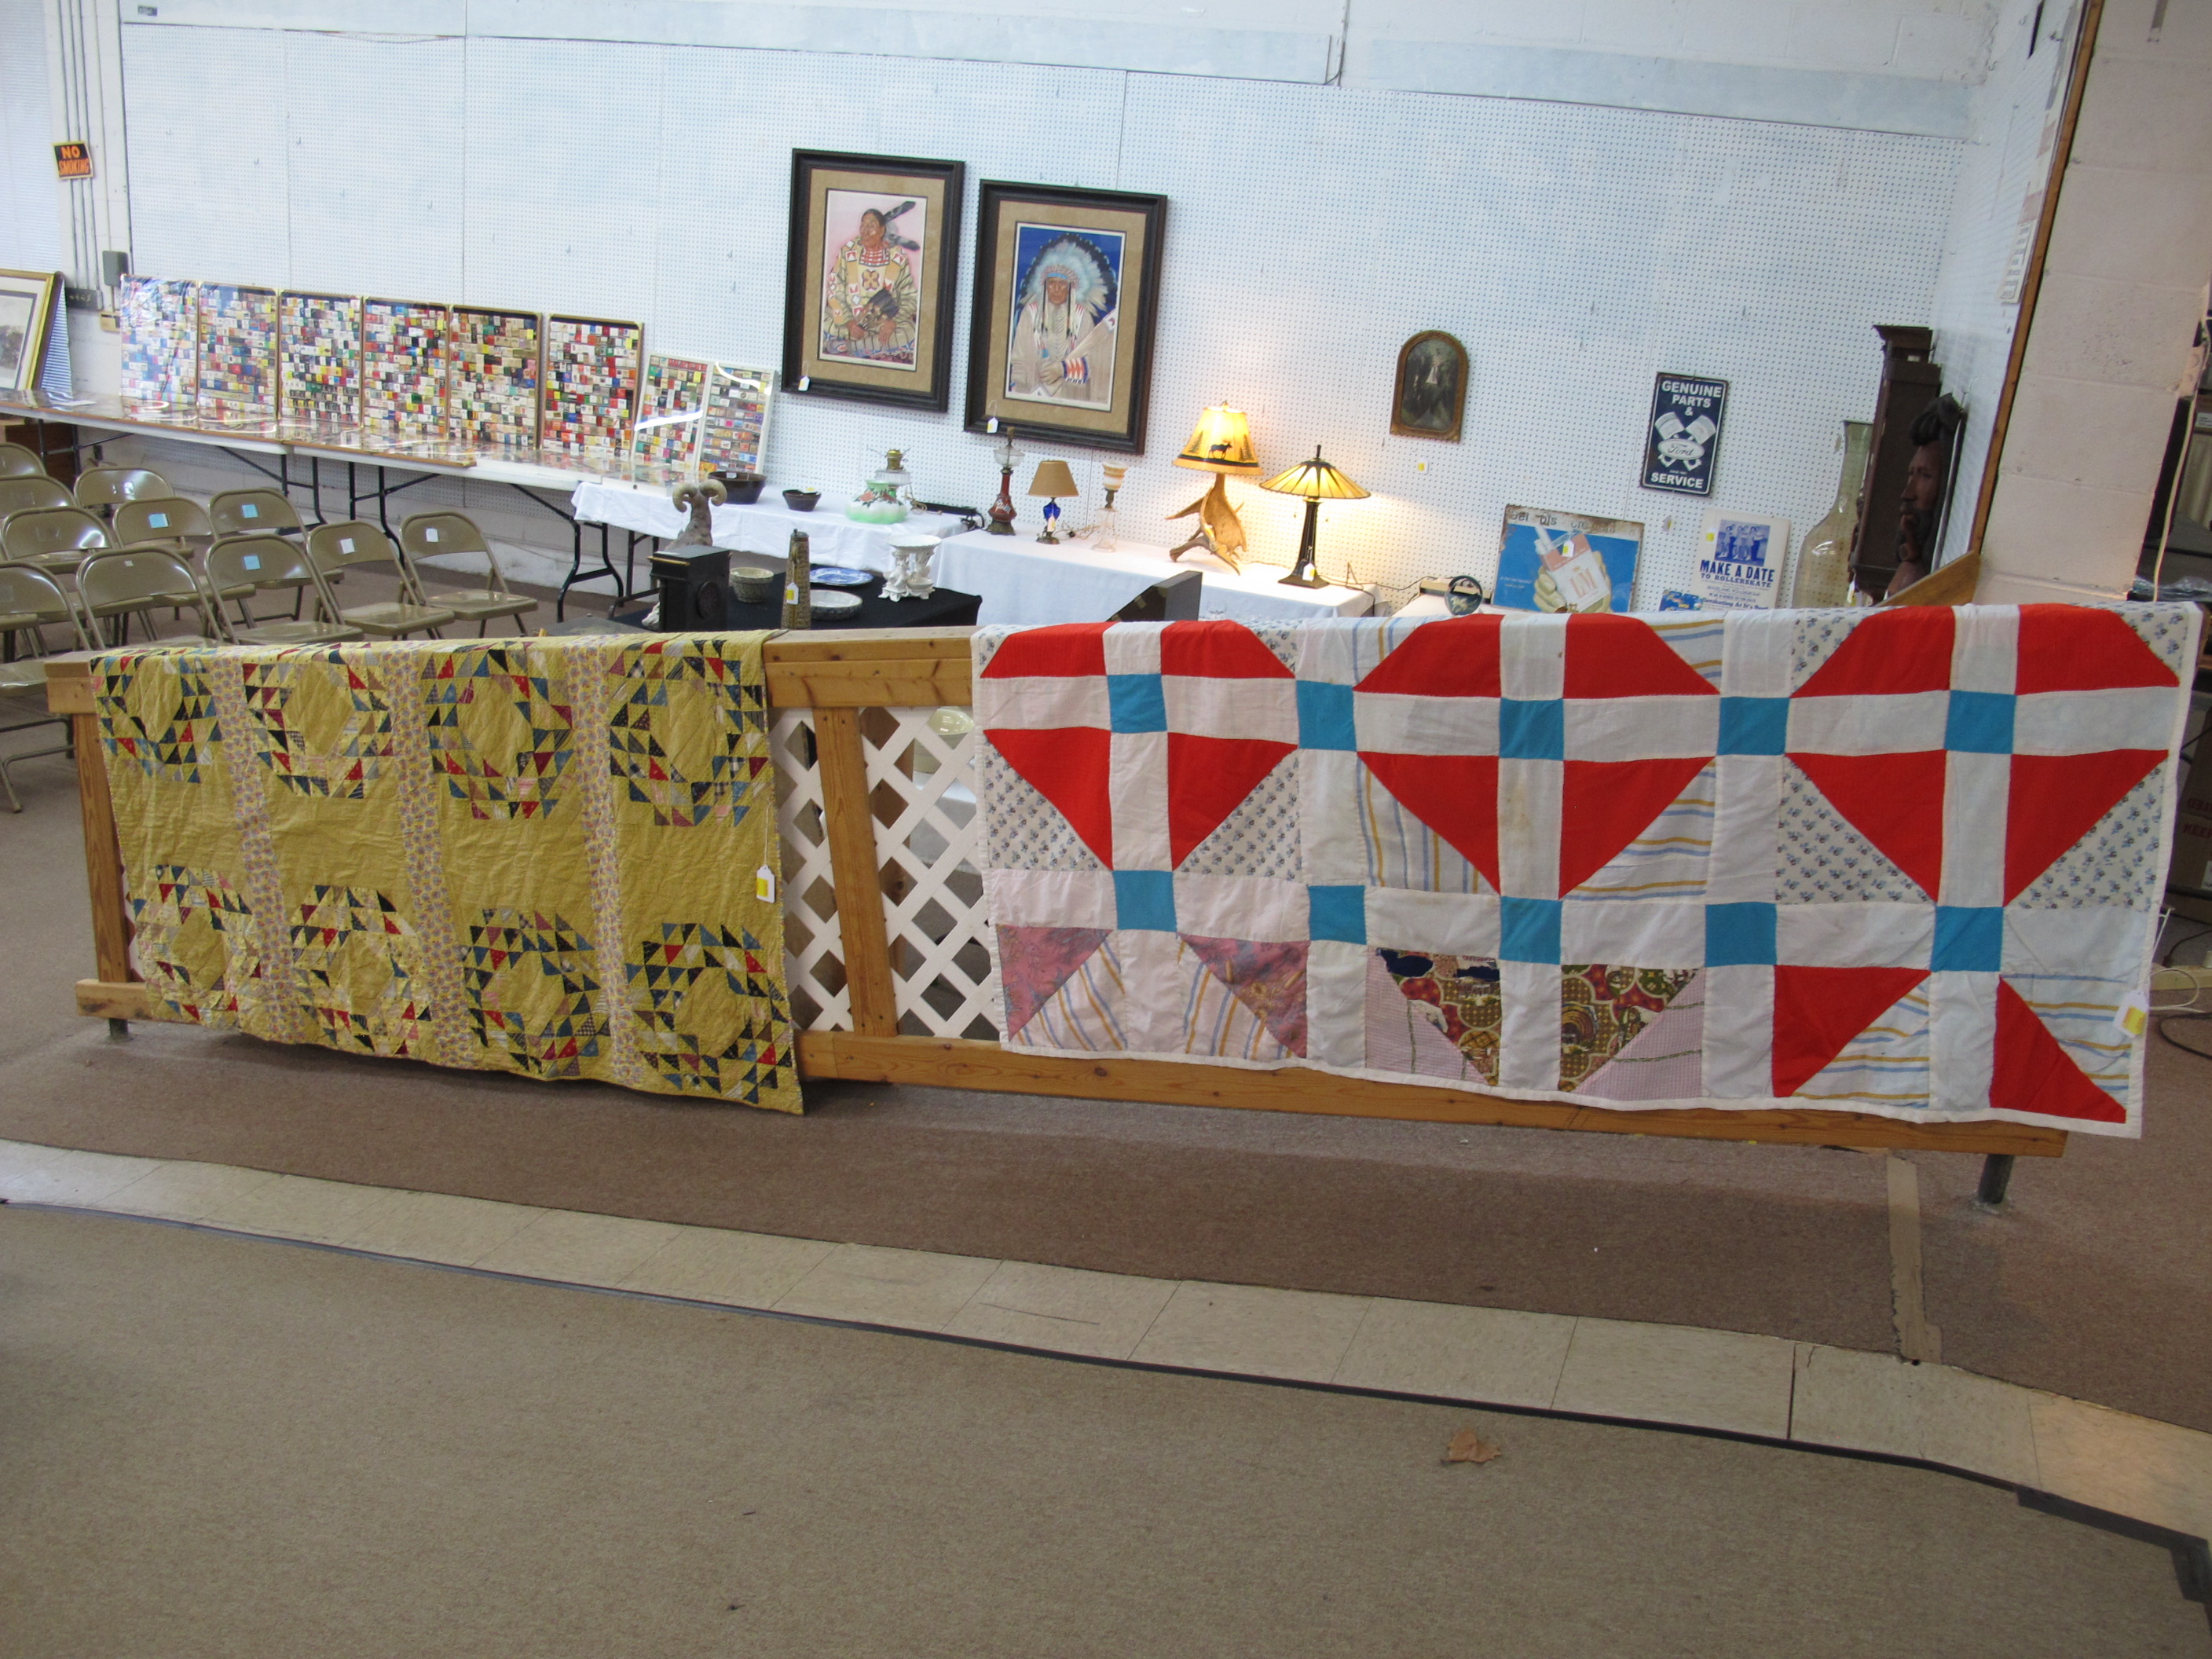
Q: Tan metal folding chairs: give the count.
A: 11